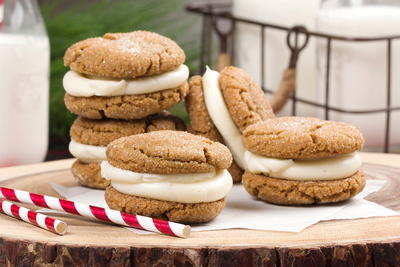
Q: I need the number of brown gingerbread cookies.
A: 10